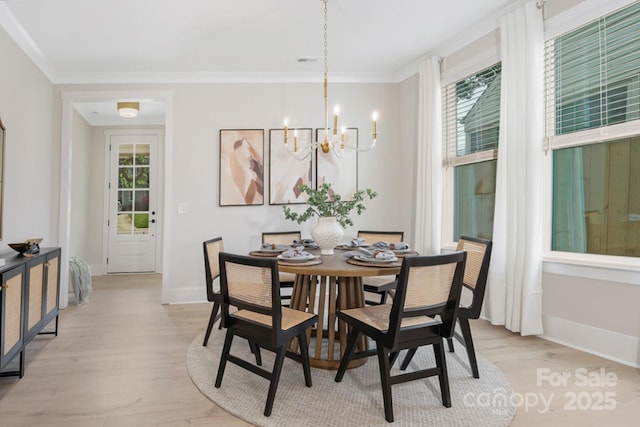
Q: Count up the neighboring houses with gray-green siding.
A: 1